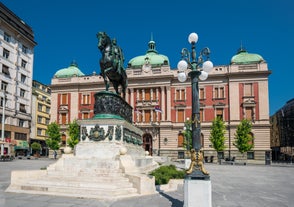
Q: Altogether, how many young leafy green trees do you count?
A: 5